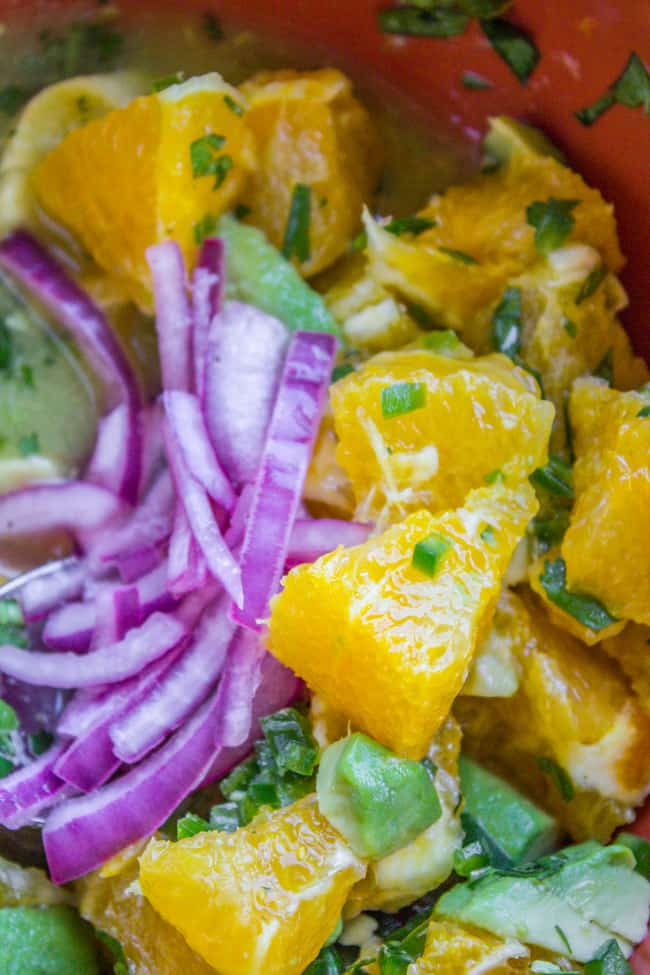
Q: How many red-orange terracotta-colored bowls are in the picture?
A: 1